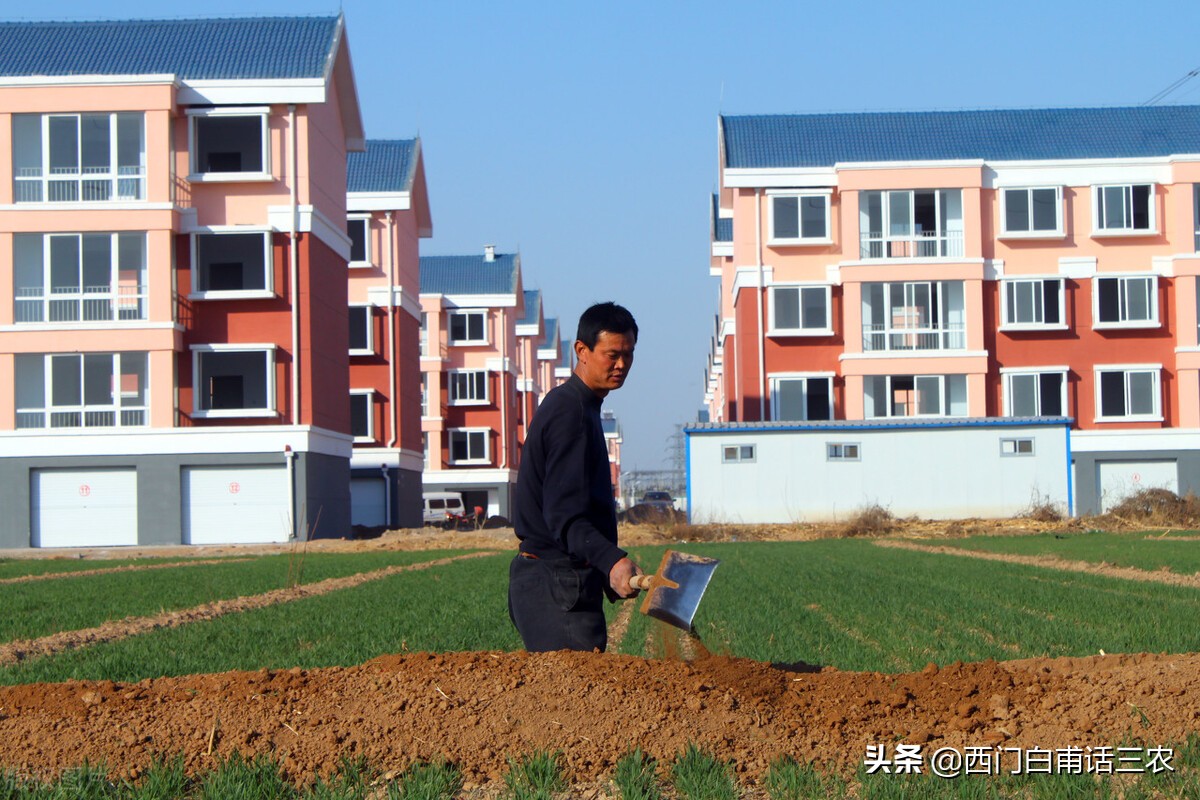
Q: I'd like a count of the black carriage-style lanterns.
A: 0